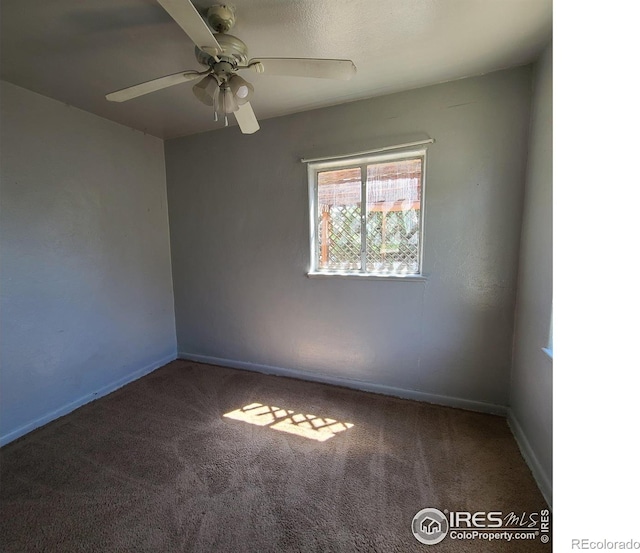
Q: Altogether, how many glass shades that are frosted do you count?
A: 3